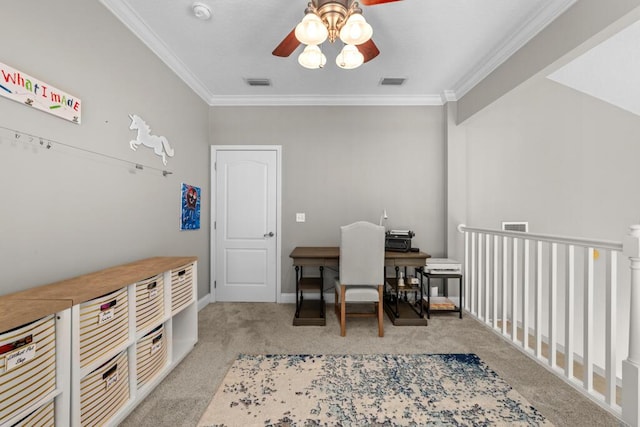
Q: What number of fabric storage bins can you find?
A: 7